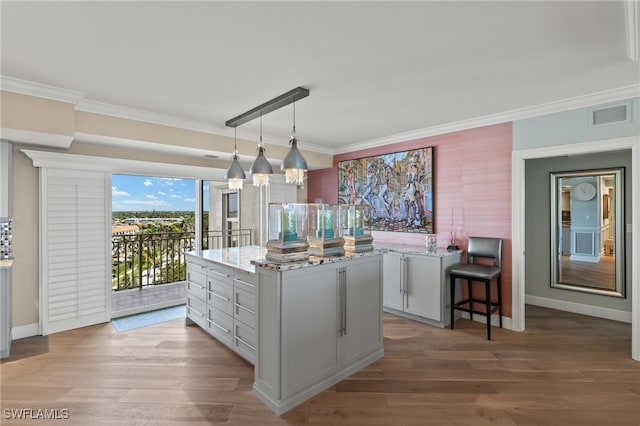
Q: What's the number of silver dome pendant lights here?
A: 3